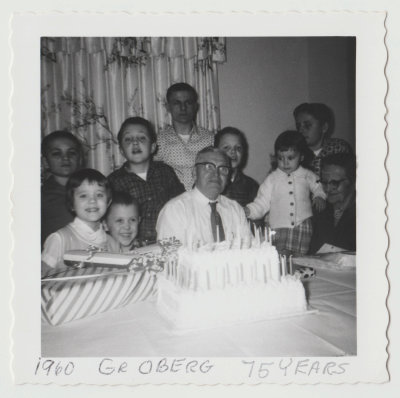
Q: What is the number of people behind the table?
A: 10